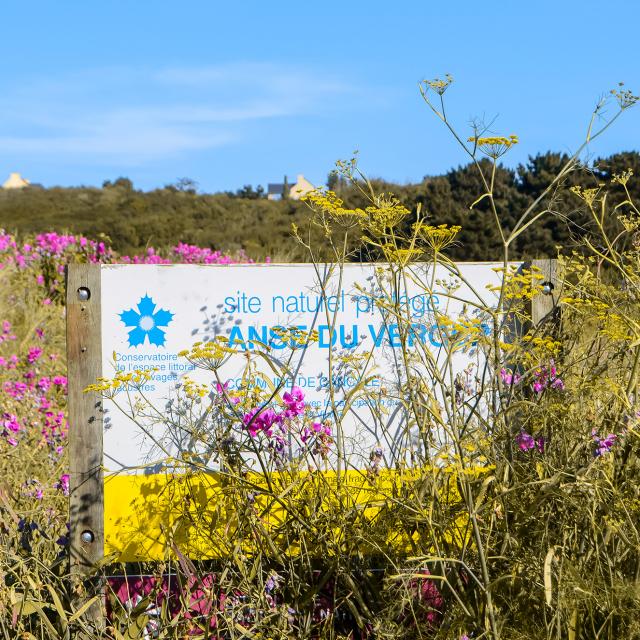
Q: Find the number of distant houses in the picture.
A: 2